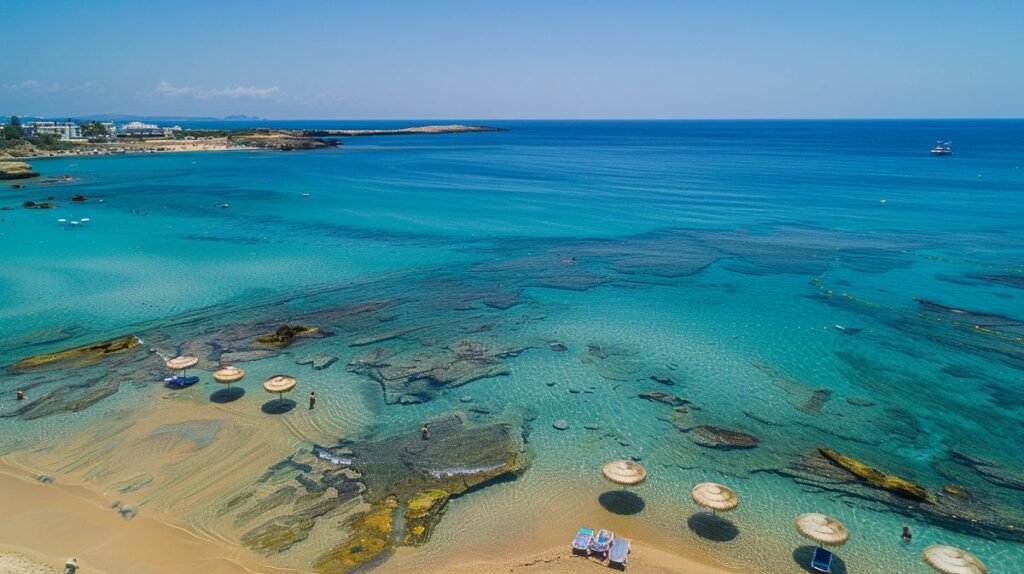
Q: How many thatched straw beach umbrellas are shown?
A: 7